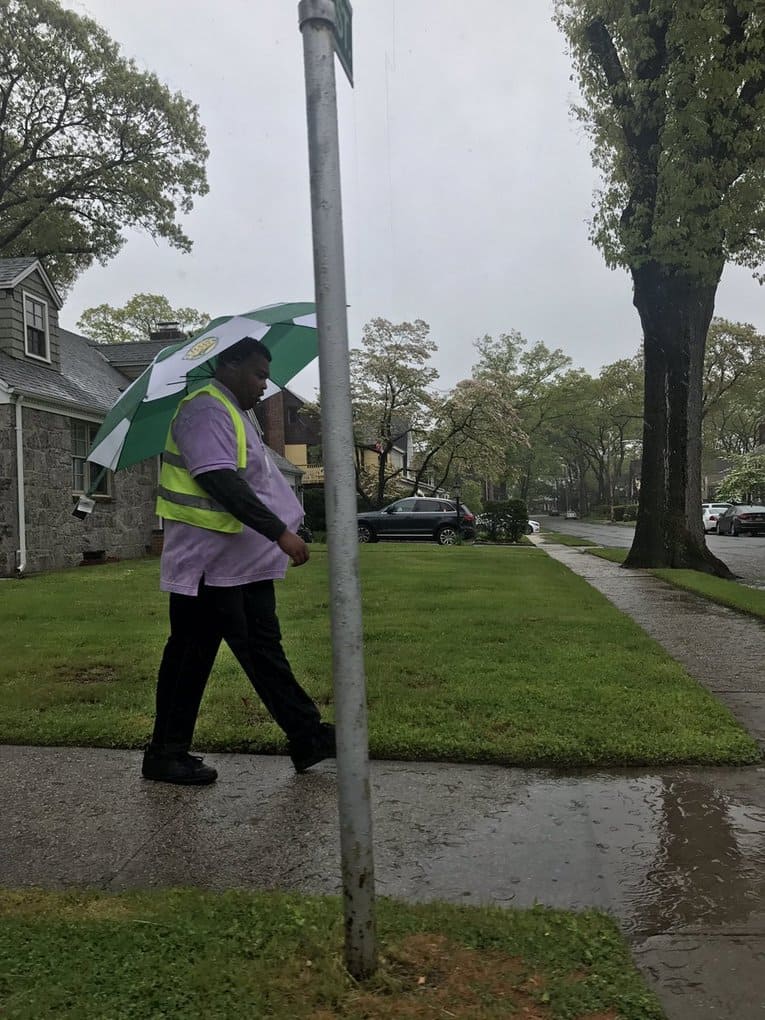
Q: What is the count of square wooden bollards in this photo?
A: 0